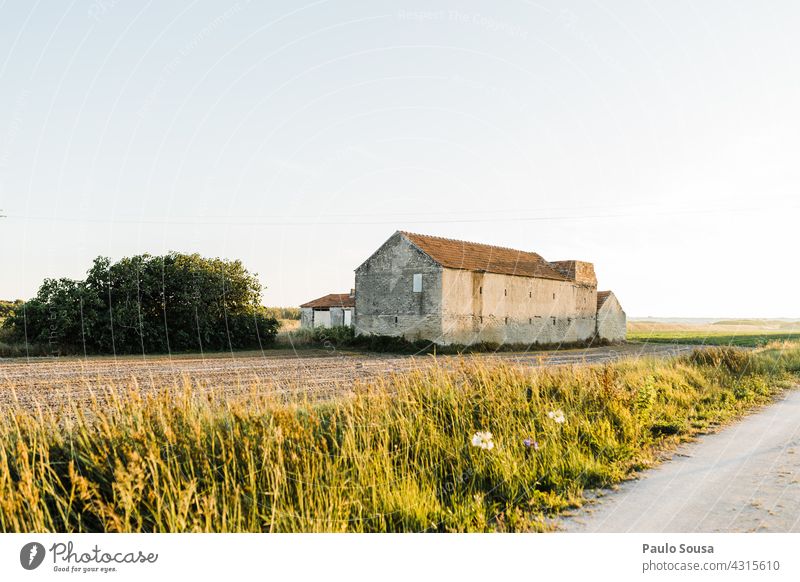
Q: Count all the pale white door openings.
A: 2